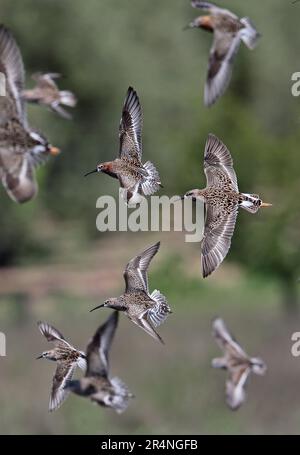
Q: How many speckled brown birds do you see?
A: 9